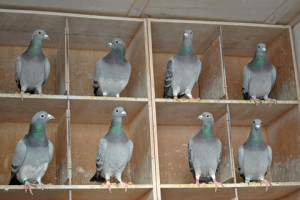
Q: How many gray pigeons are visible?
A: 8